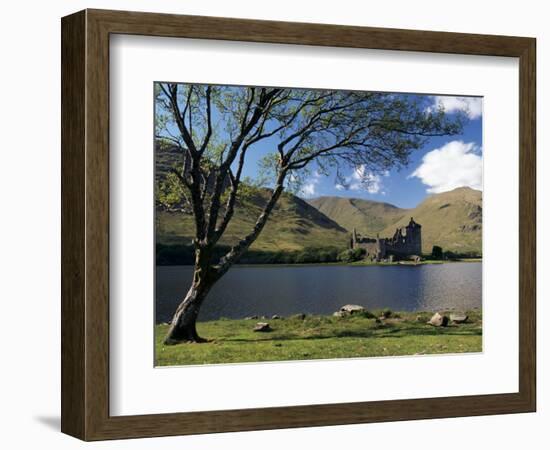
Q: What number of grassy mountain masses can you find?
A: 3